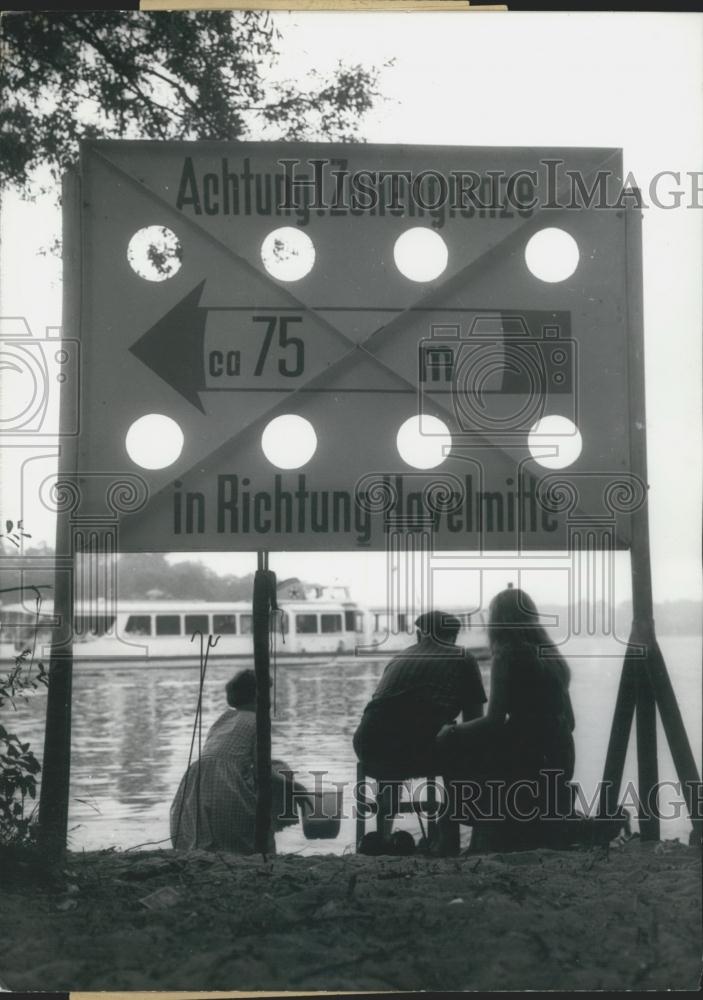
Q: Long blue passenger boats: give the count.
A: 0